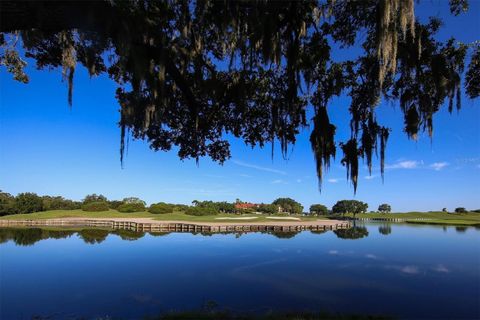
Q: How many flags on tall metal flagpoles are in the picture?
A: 0